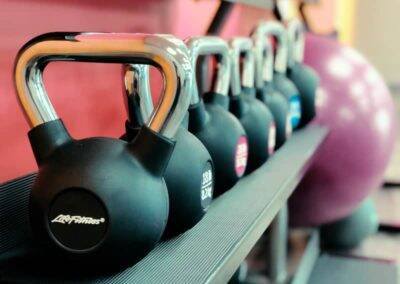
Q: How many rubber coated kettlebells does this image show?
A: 7